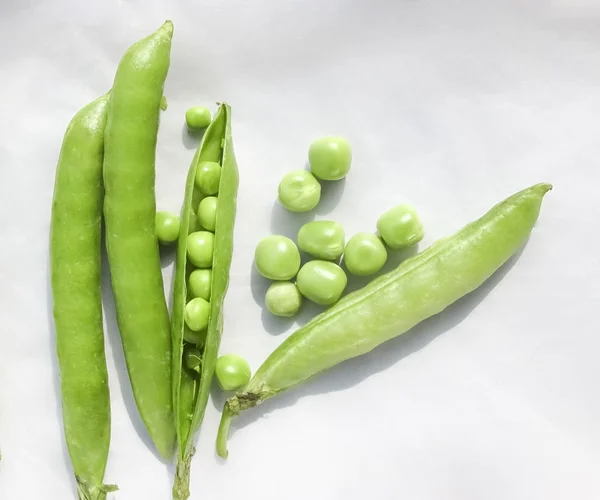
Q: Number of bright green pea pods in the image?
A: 4